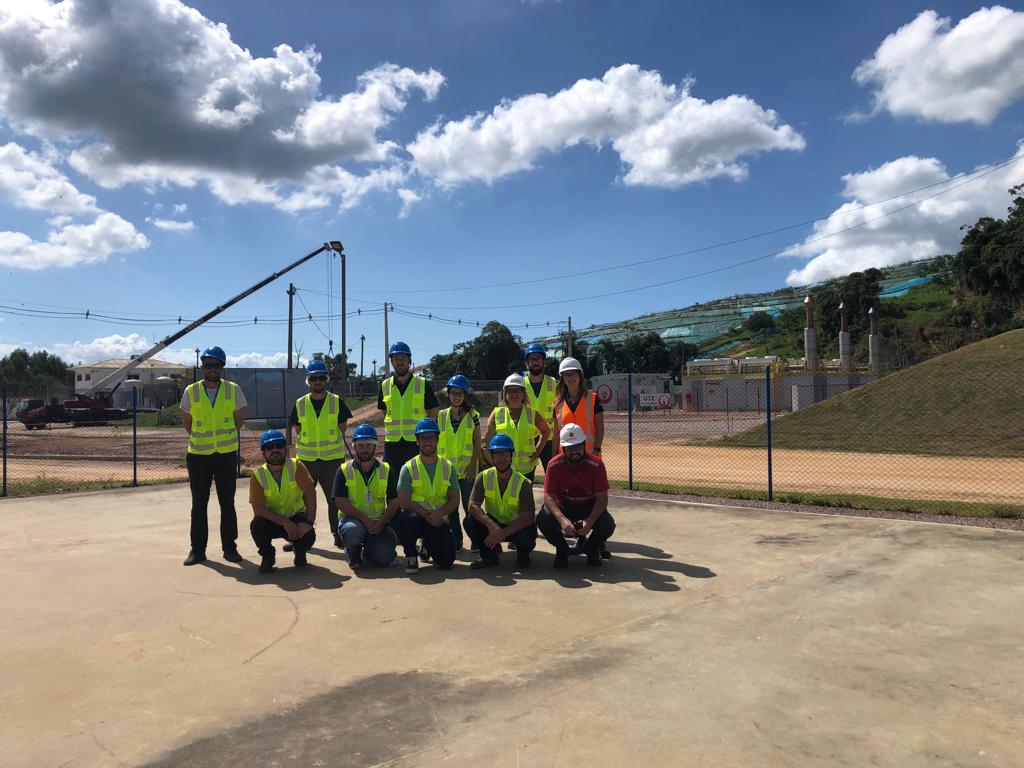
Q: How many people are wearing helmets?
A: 12